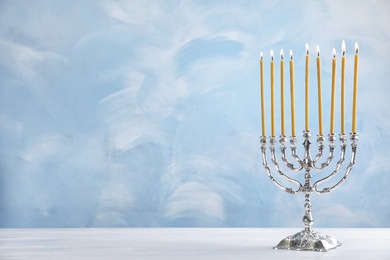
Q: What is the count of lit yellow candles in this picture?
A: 9